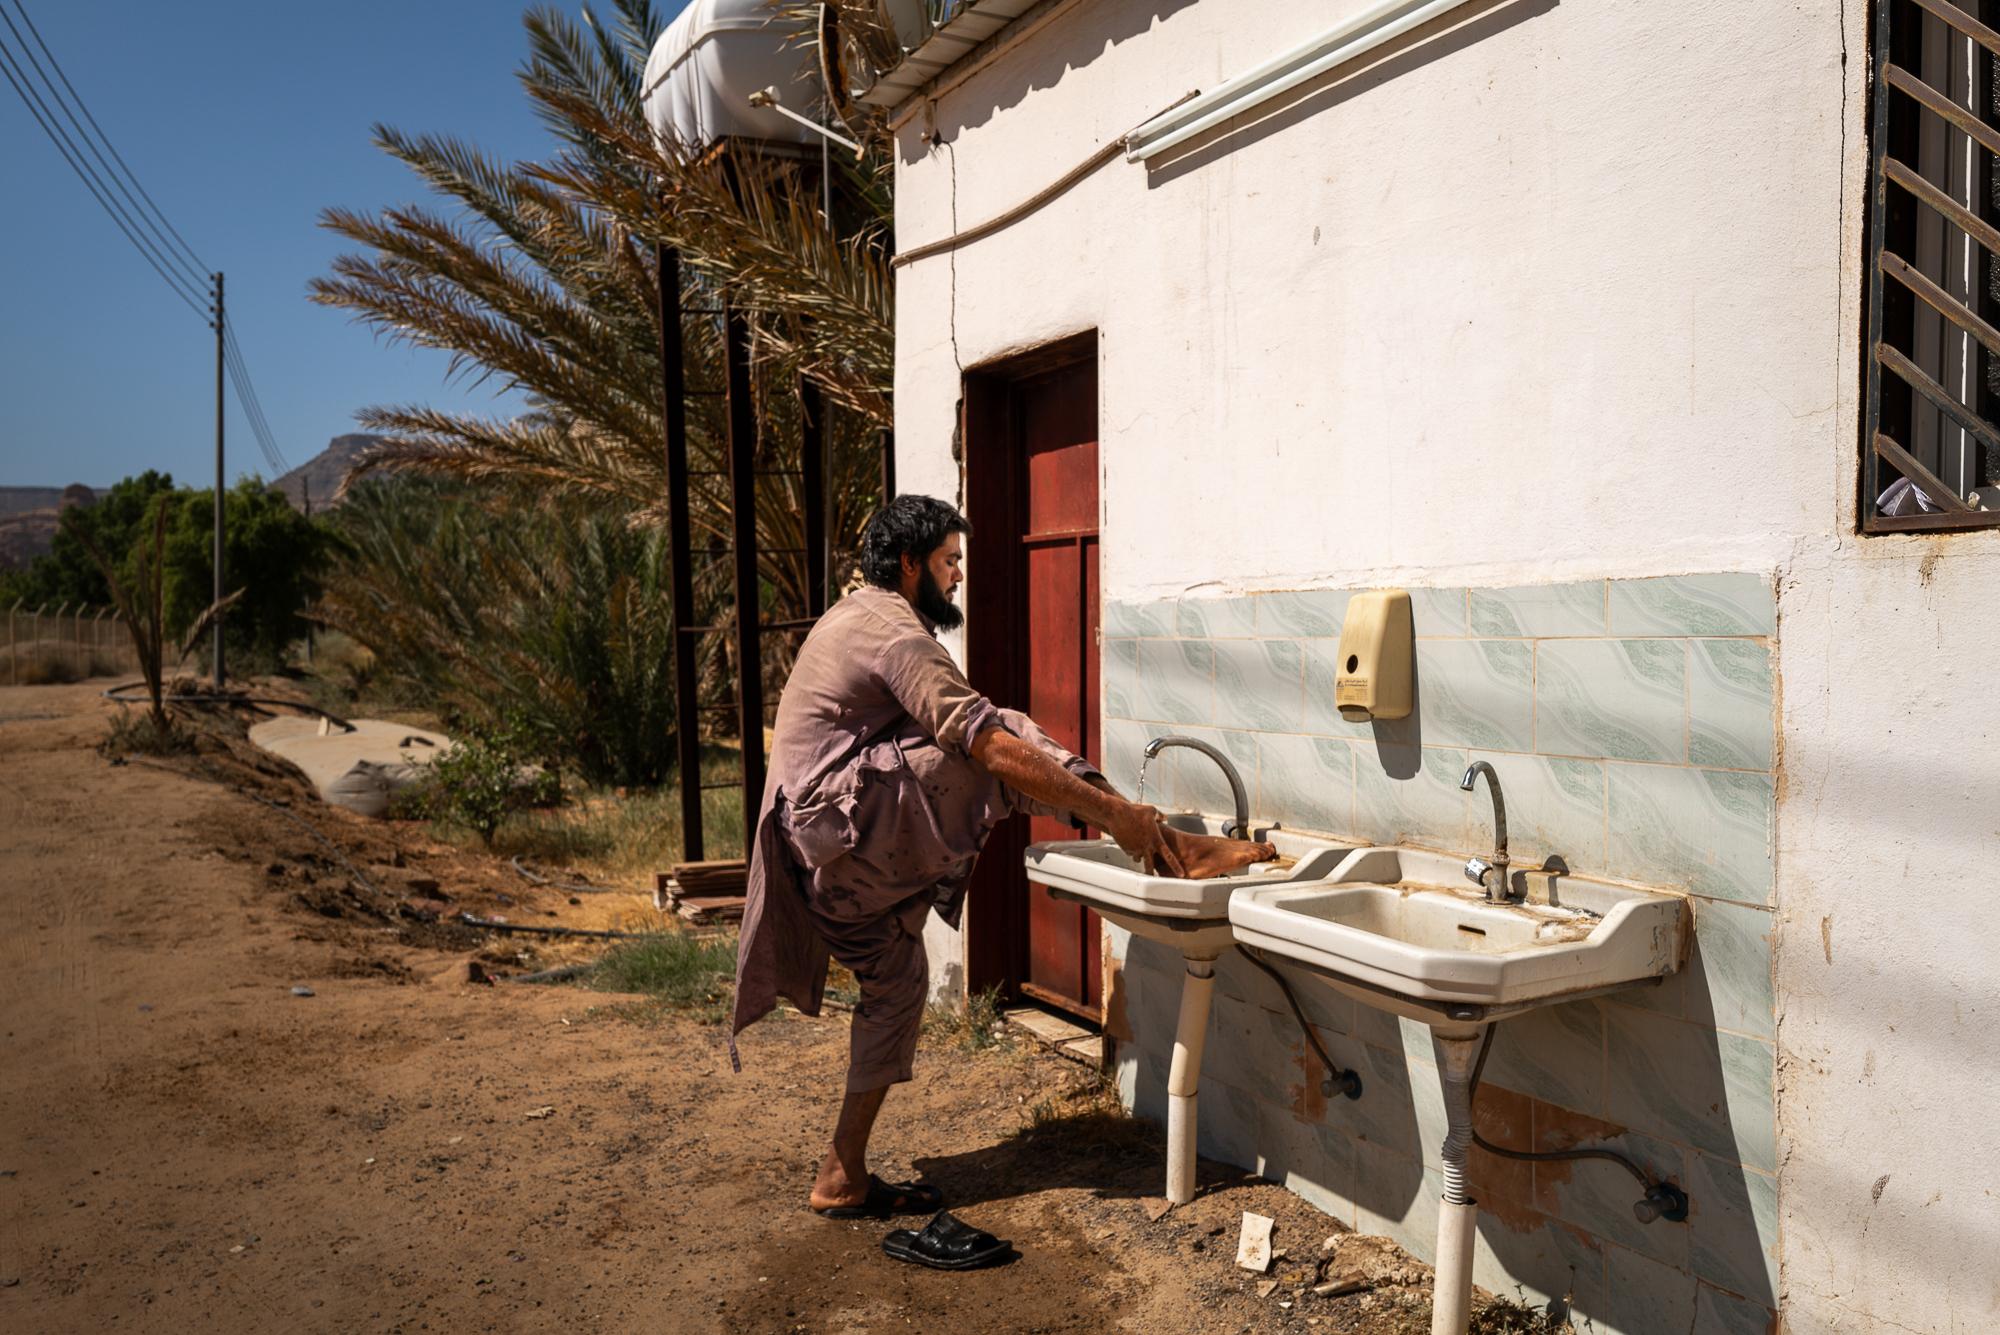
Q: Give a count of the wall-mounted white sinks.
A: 2